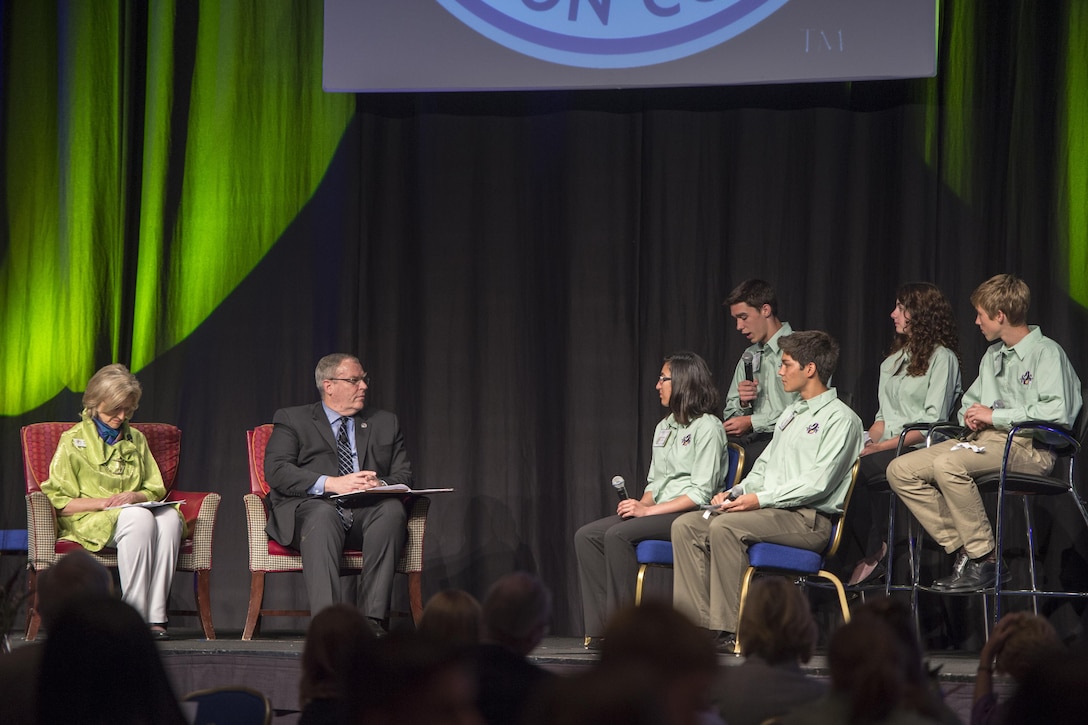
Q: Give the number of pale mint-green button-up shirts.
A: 5